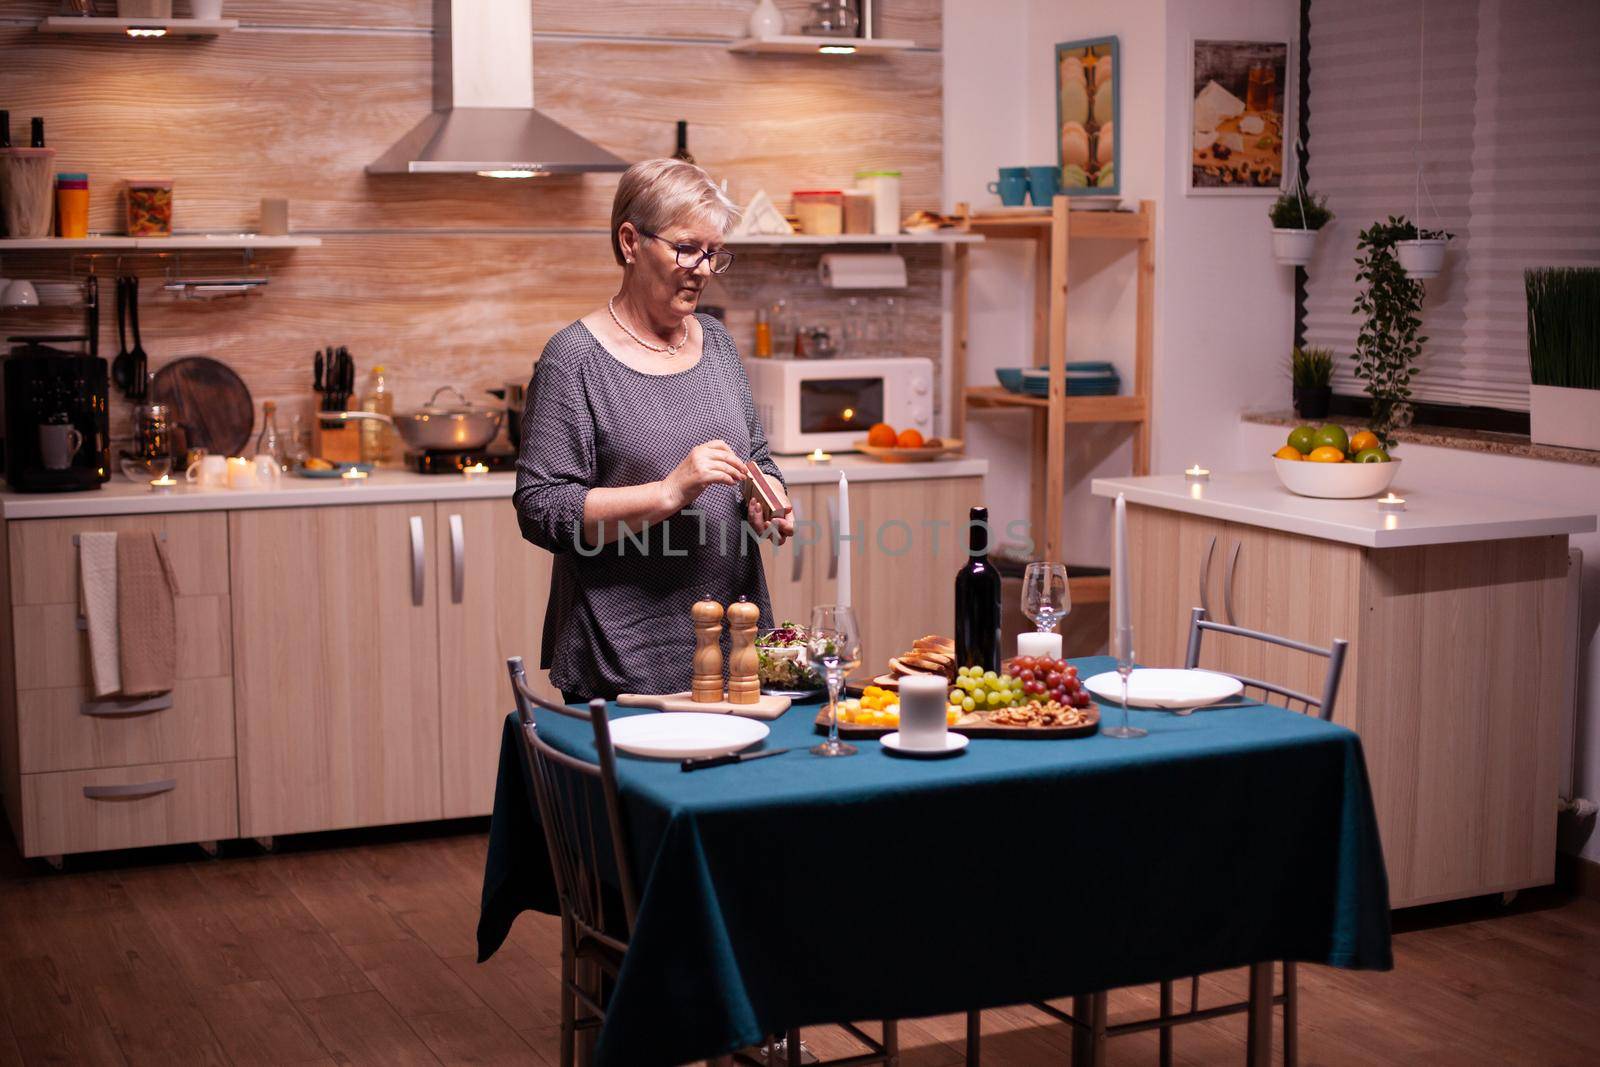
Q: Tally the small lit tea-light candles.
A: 6